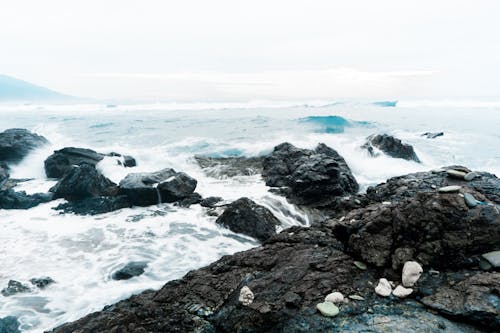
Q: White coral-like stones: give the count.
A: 5